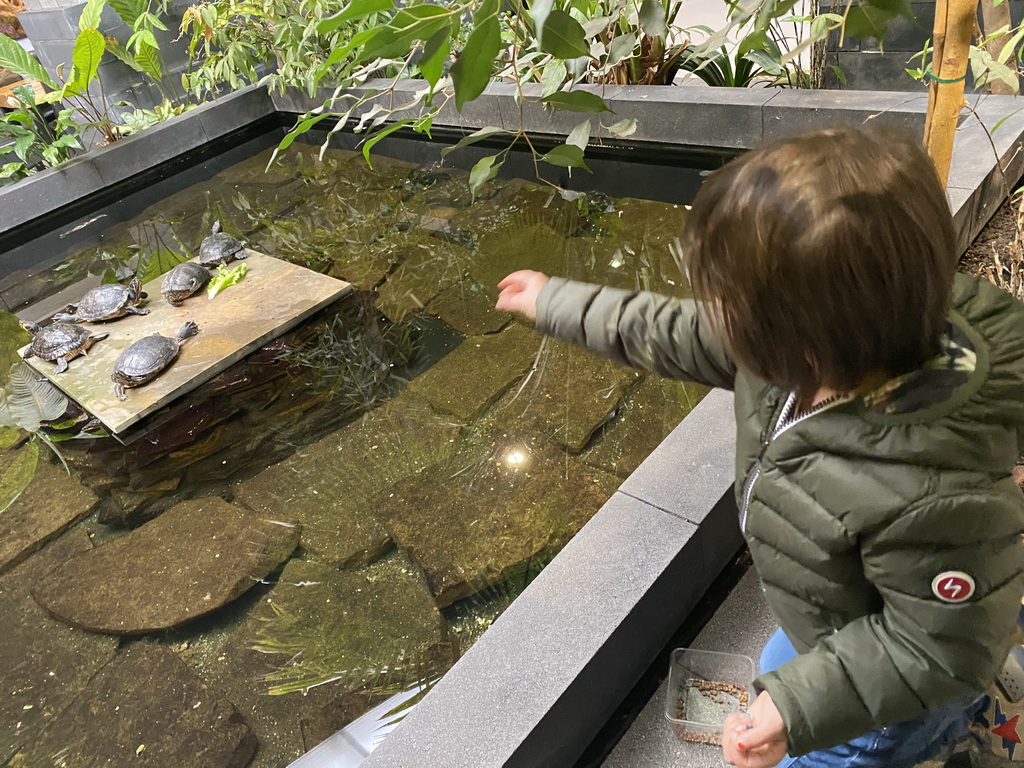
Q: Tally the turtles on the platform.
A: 5